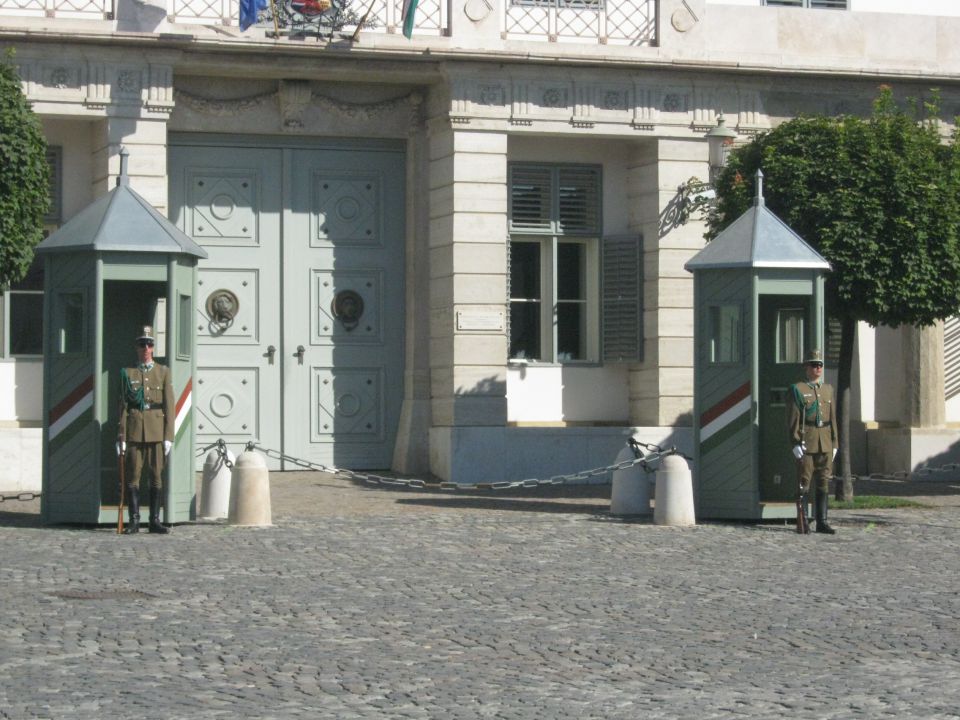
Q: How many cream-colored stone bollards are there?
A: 4